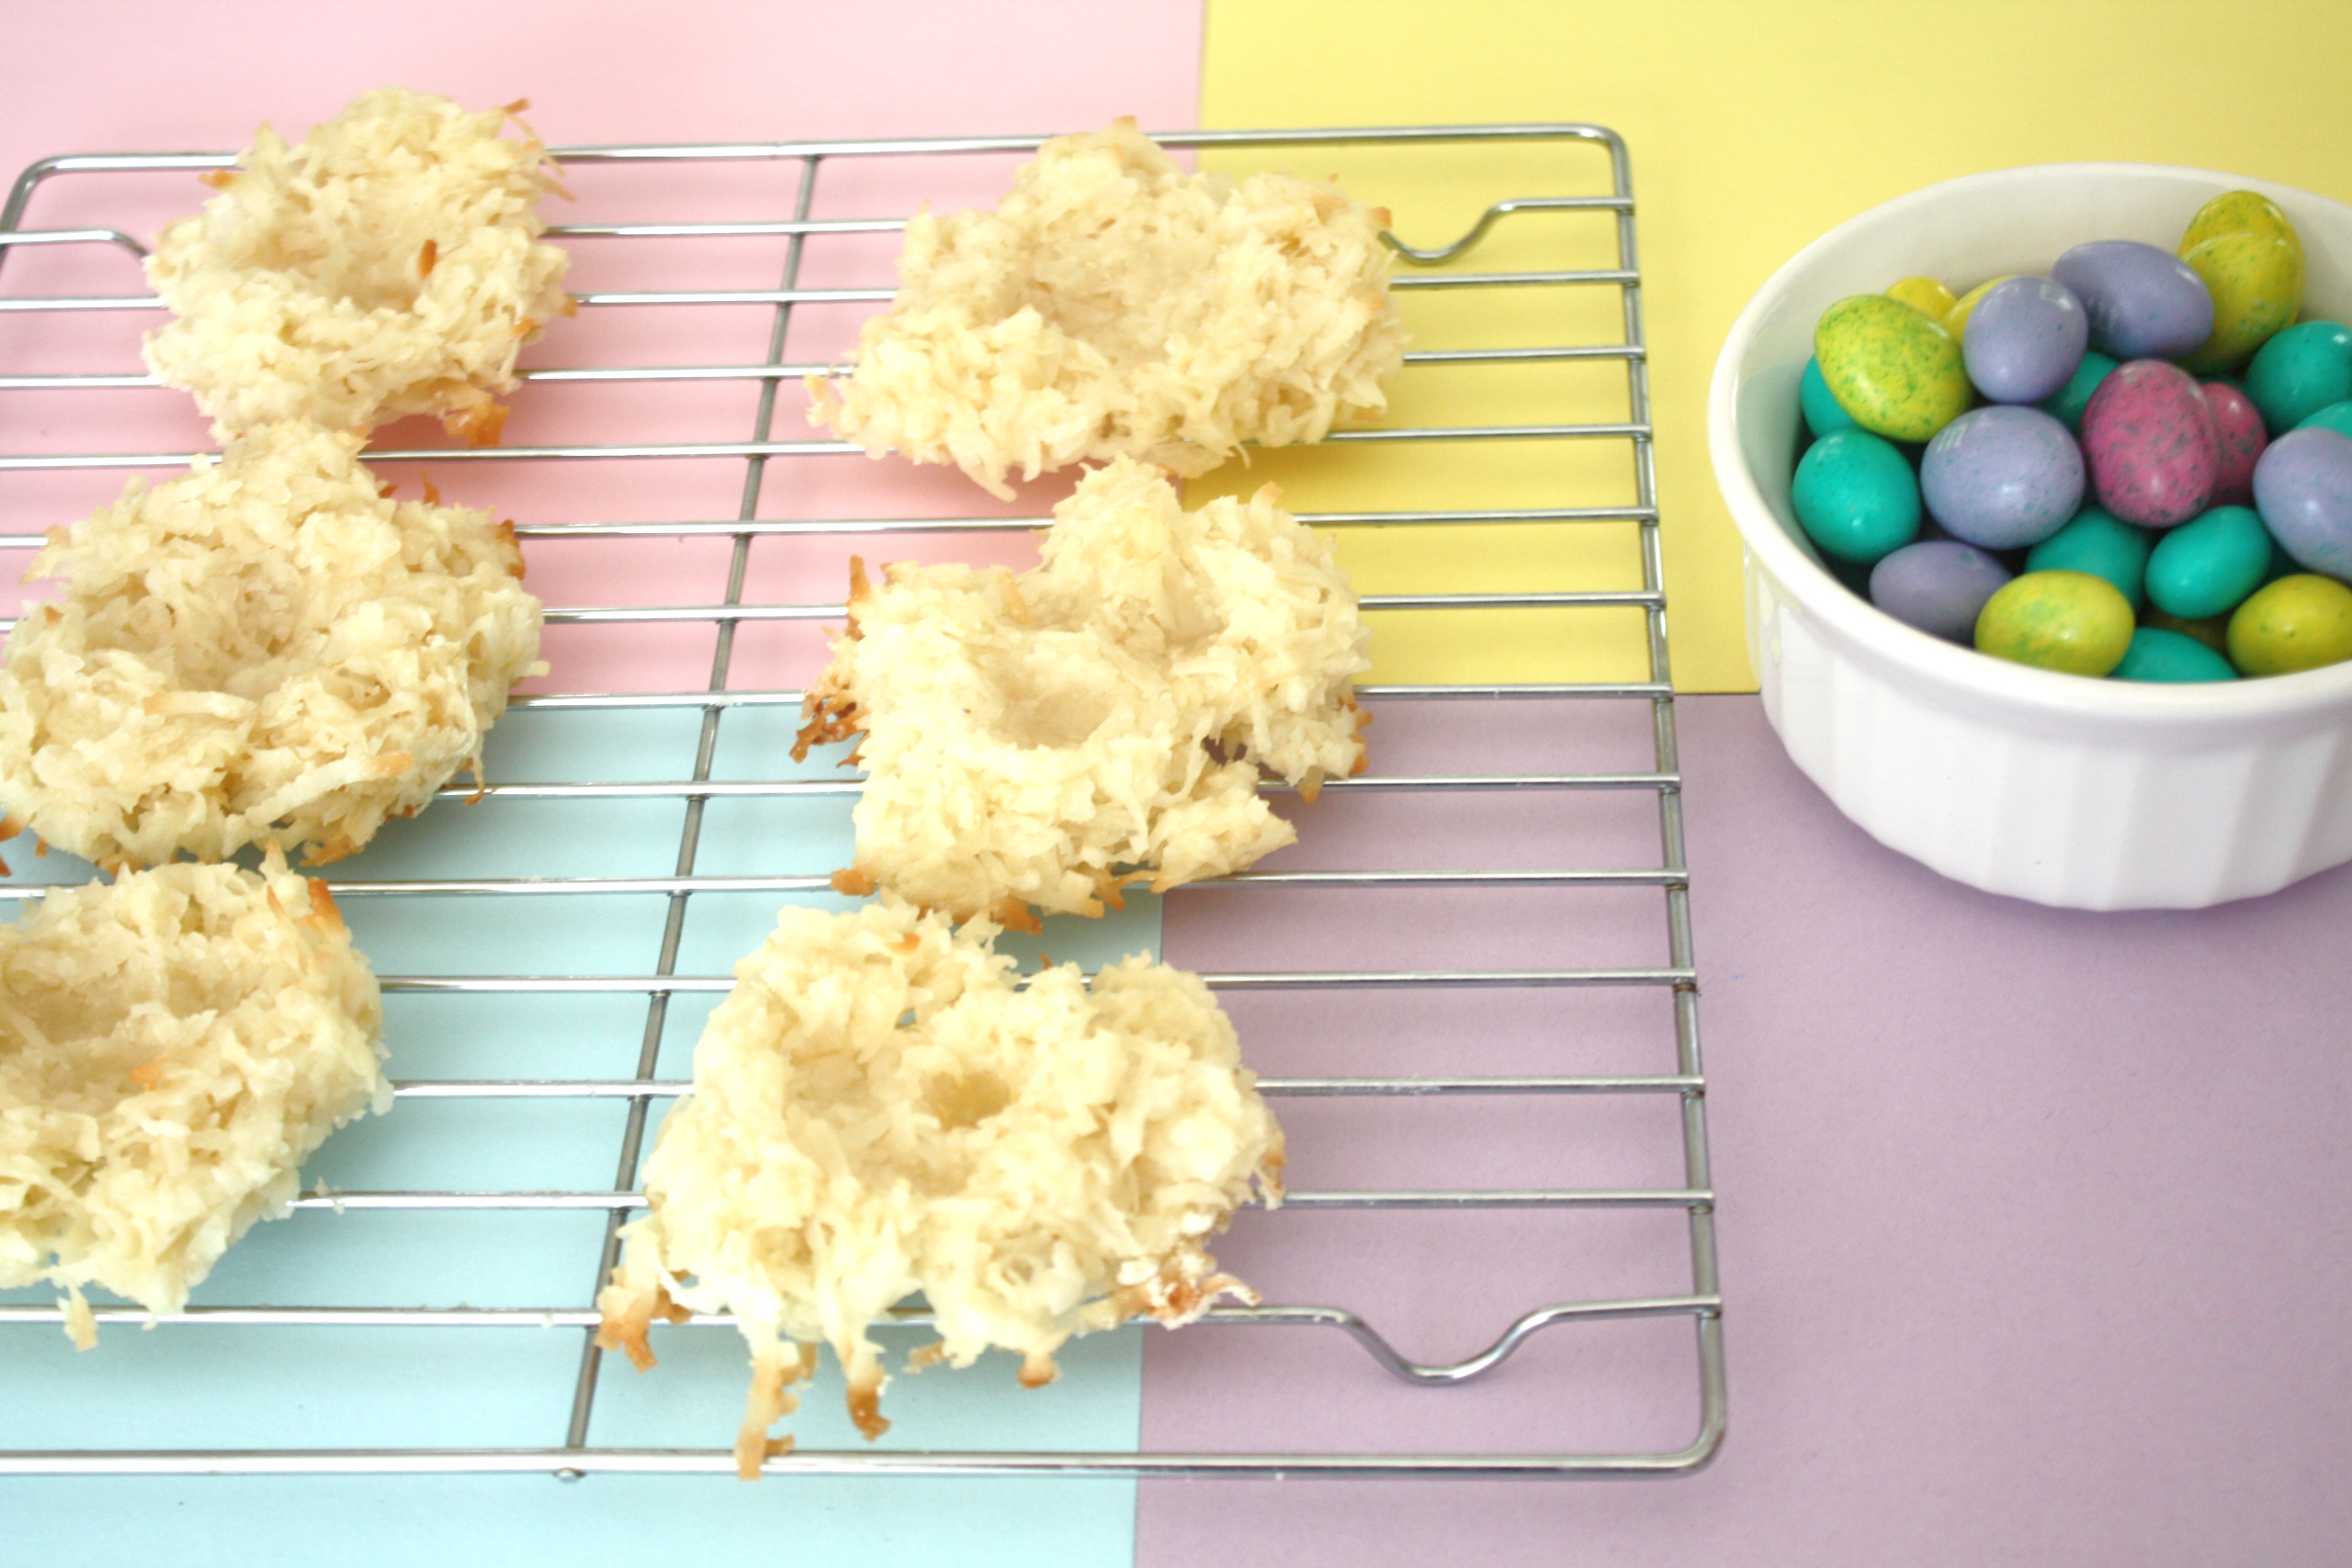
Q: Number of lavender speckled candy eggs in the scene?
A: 5